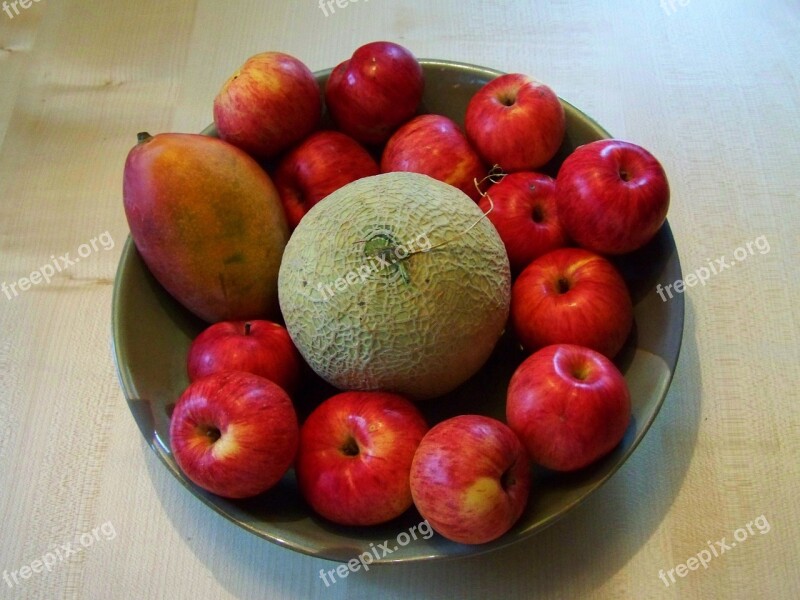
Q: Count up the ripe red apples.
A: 13